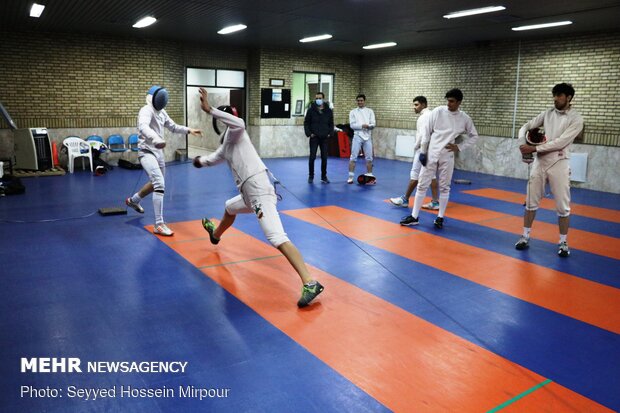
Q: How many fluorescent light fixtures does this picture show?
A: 7